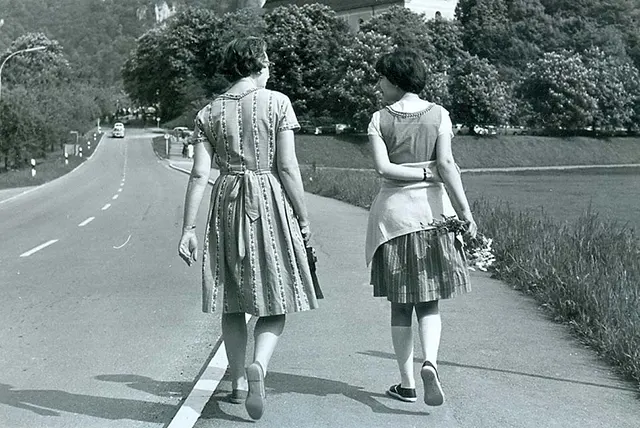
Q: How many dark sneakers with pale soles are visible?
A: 2